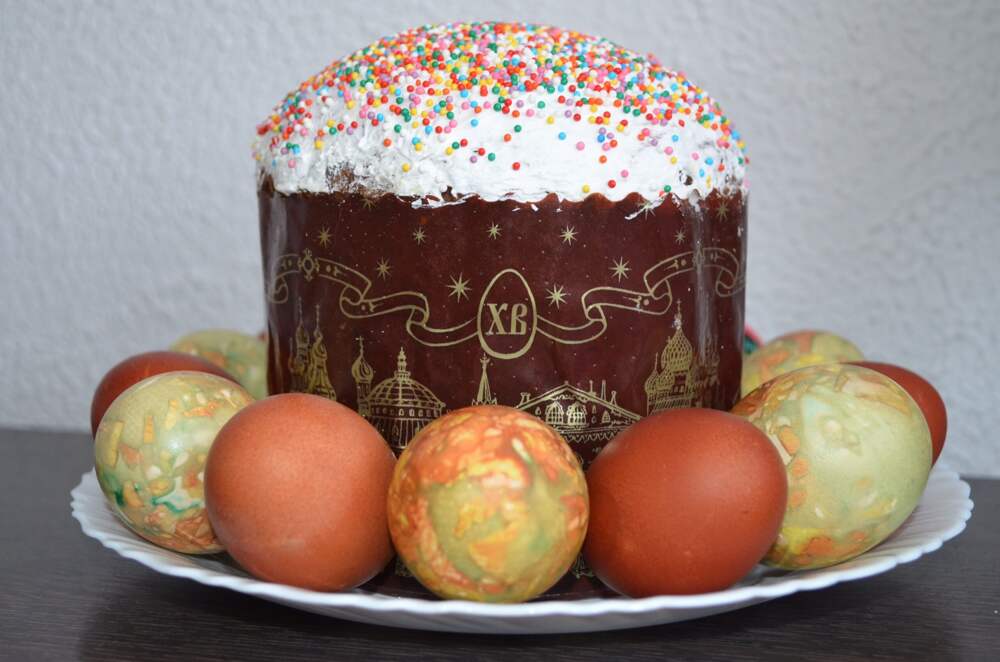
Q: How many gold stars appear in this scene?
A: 12